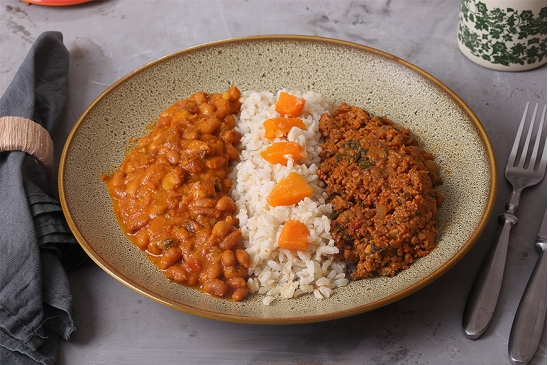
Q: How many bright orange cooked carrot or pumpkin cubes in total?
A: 5